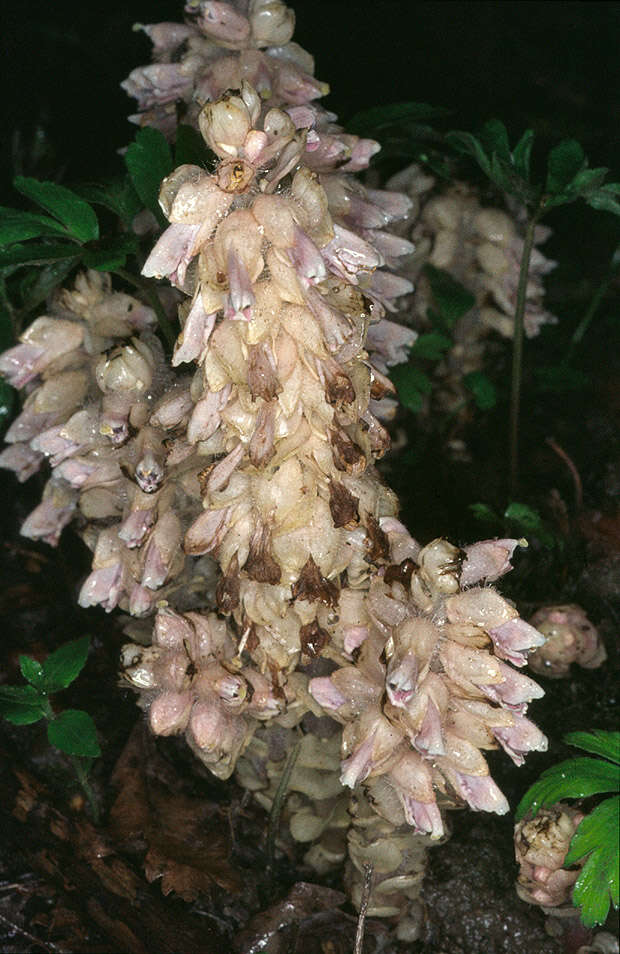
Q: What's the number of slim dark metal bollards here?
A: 0